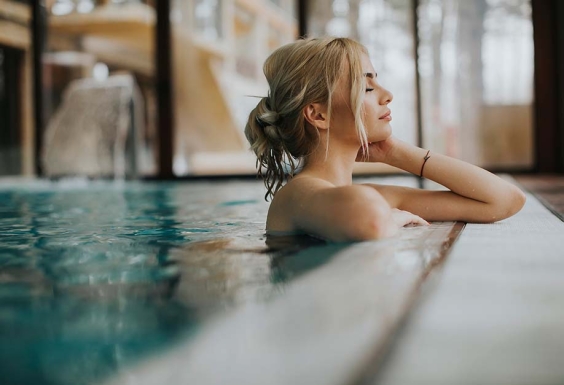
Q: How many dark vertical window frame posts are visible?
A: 5